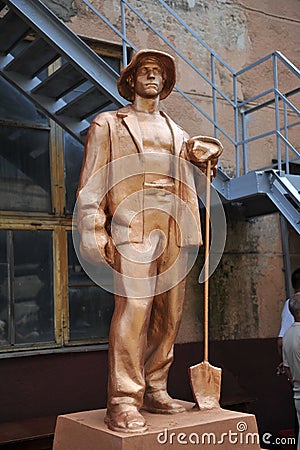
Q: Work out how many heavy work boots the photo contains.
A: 2